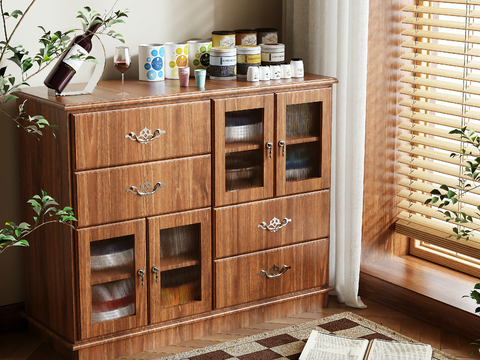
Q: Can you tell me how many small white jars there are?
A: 5